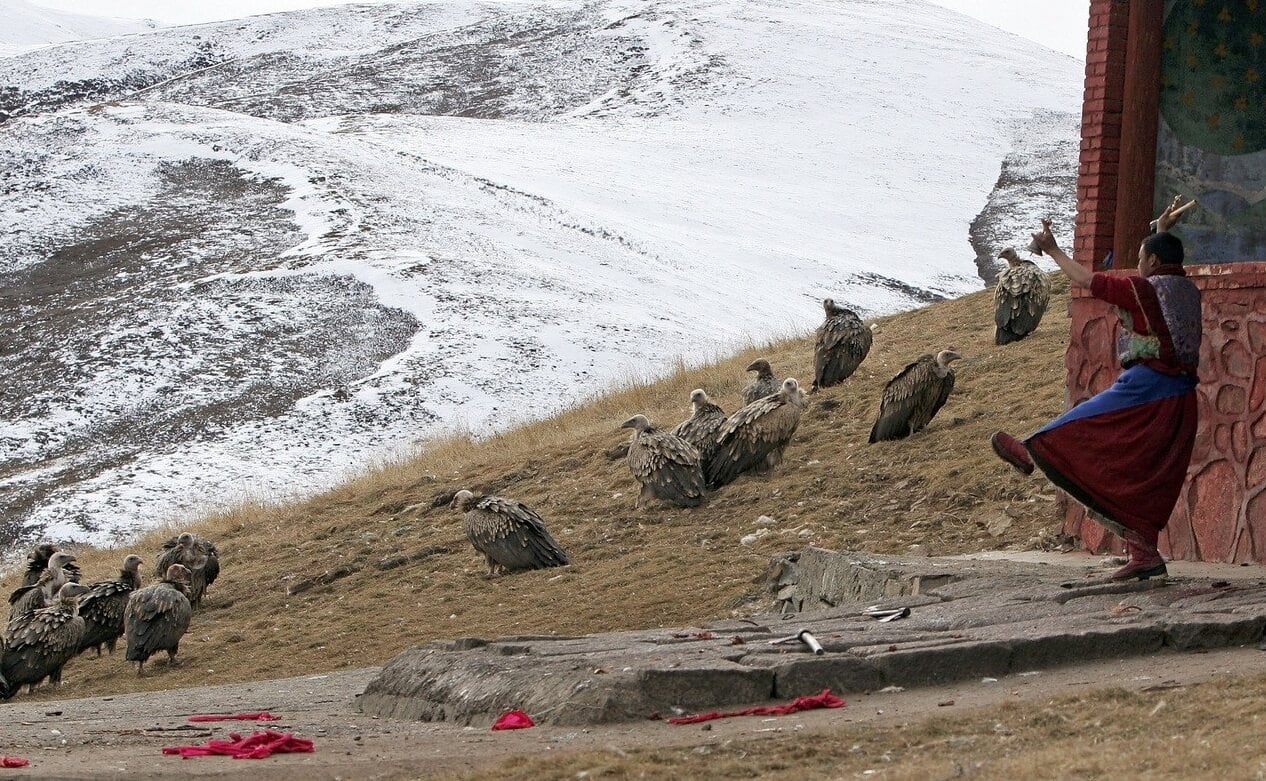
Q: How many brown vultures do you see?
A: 14